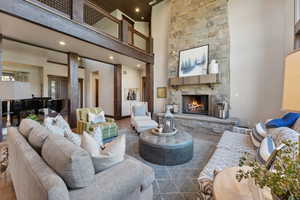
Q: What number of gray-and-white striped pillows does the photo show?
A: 2